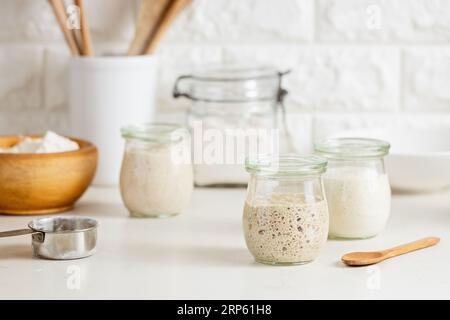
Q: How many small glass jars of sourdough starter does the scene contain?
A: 3